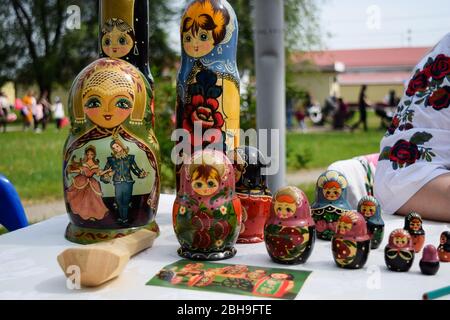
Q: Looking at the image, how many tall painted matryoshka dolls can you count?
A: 3